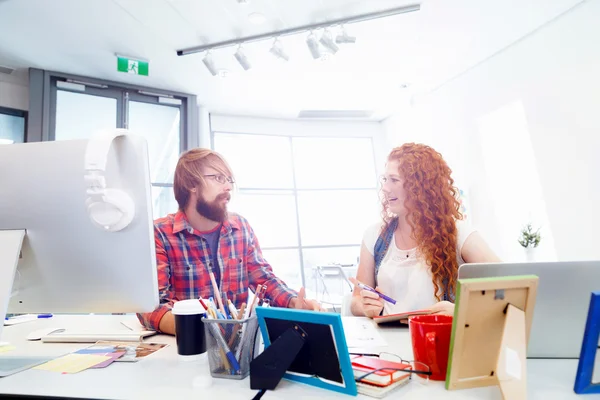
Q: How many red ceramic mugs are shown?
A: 1